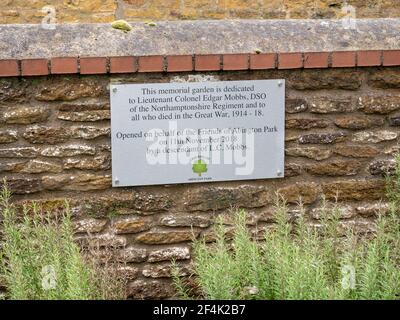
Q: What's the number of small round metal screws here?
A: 4